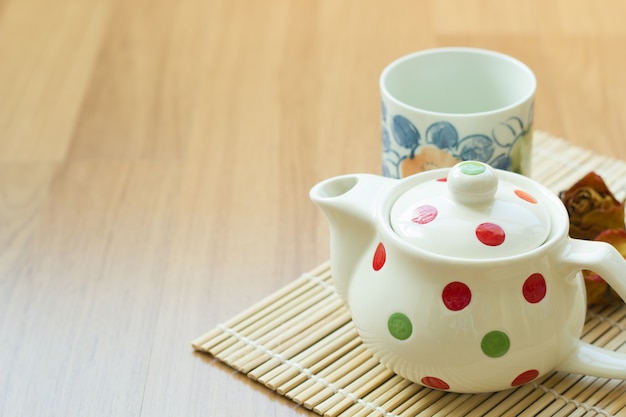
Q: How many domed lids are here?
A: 1